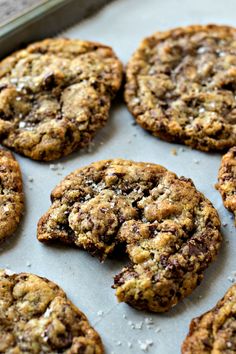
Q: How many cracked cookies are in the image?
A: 1